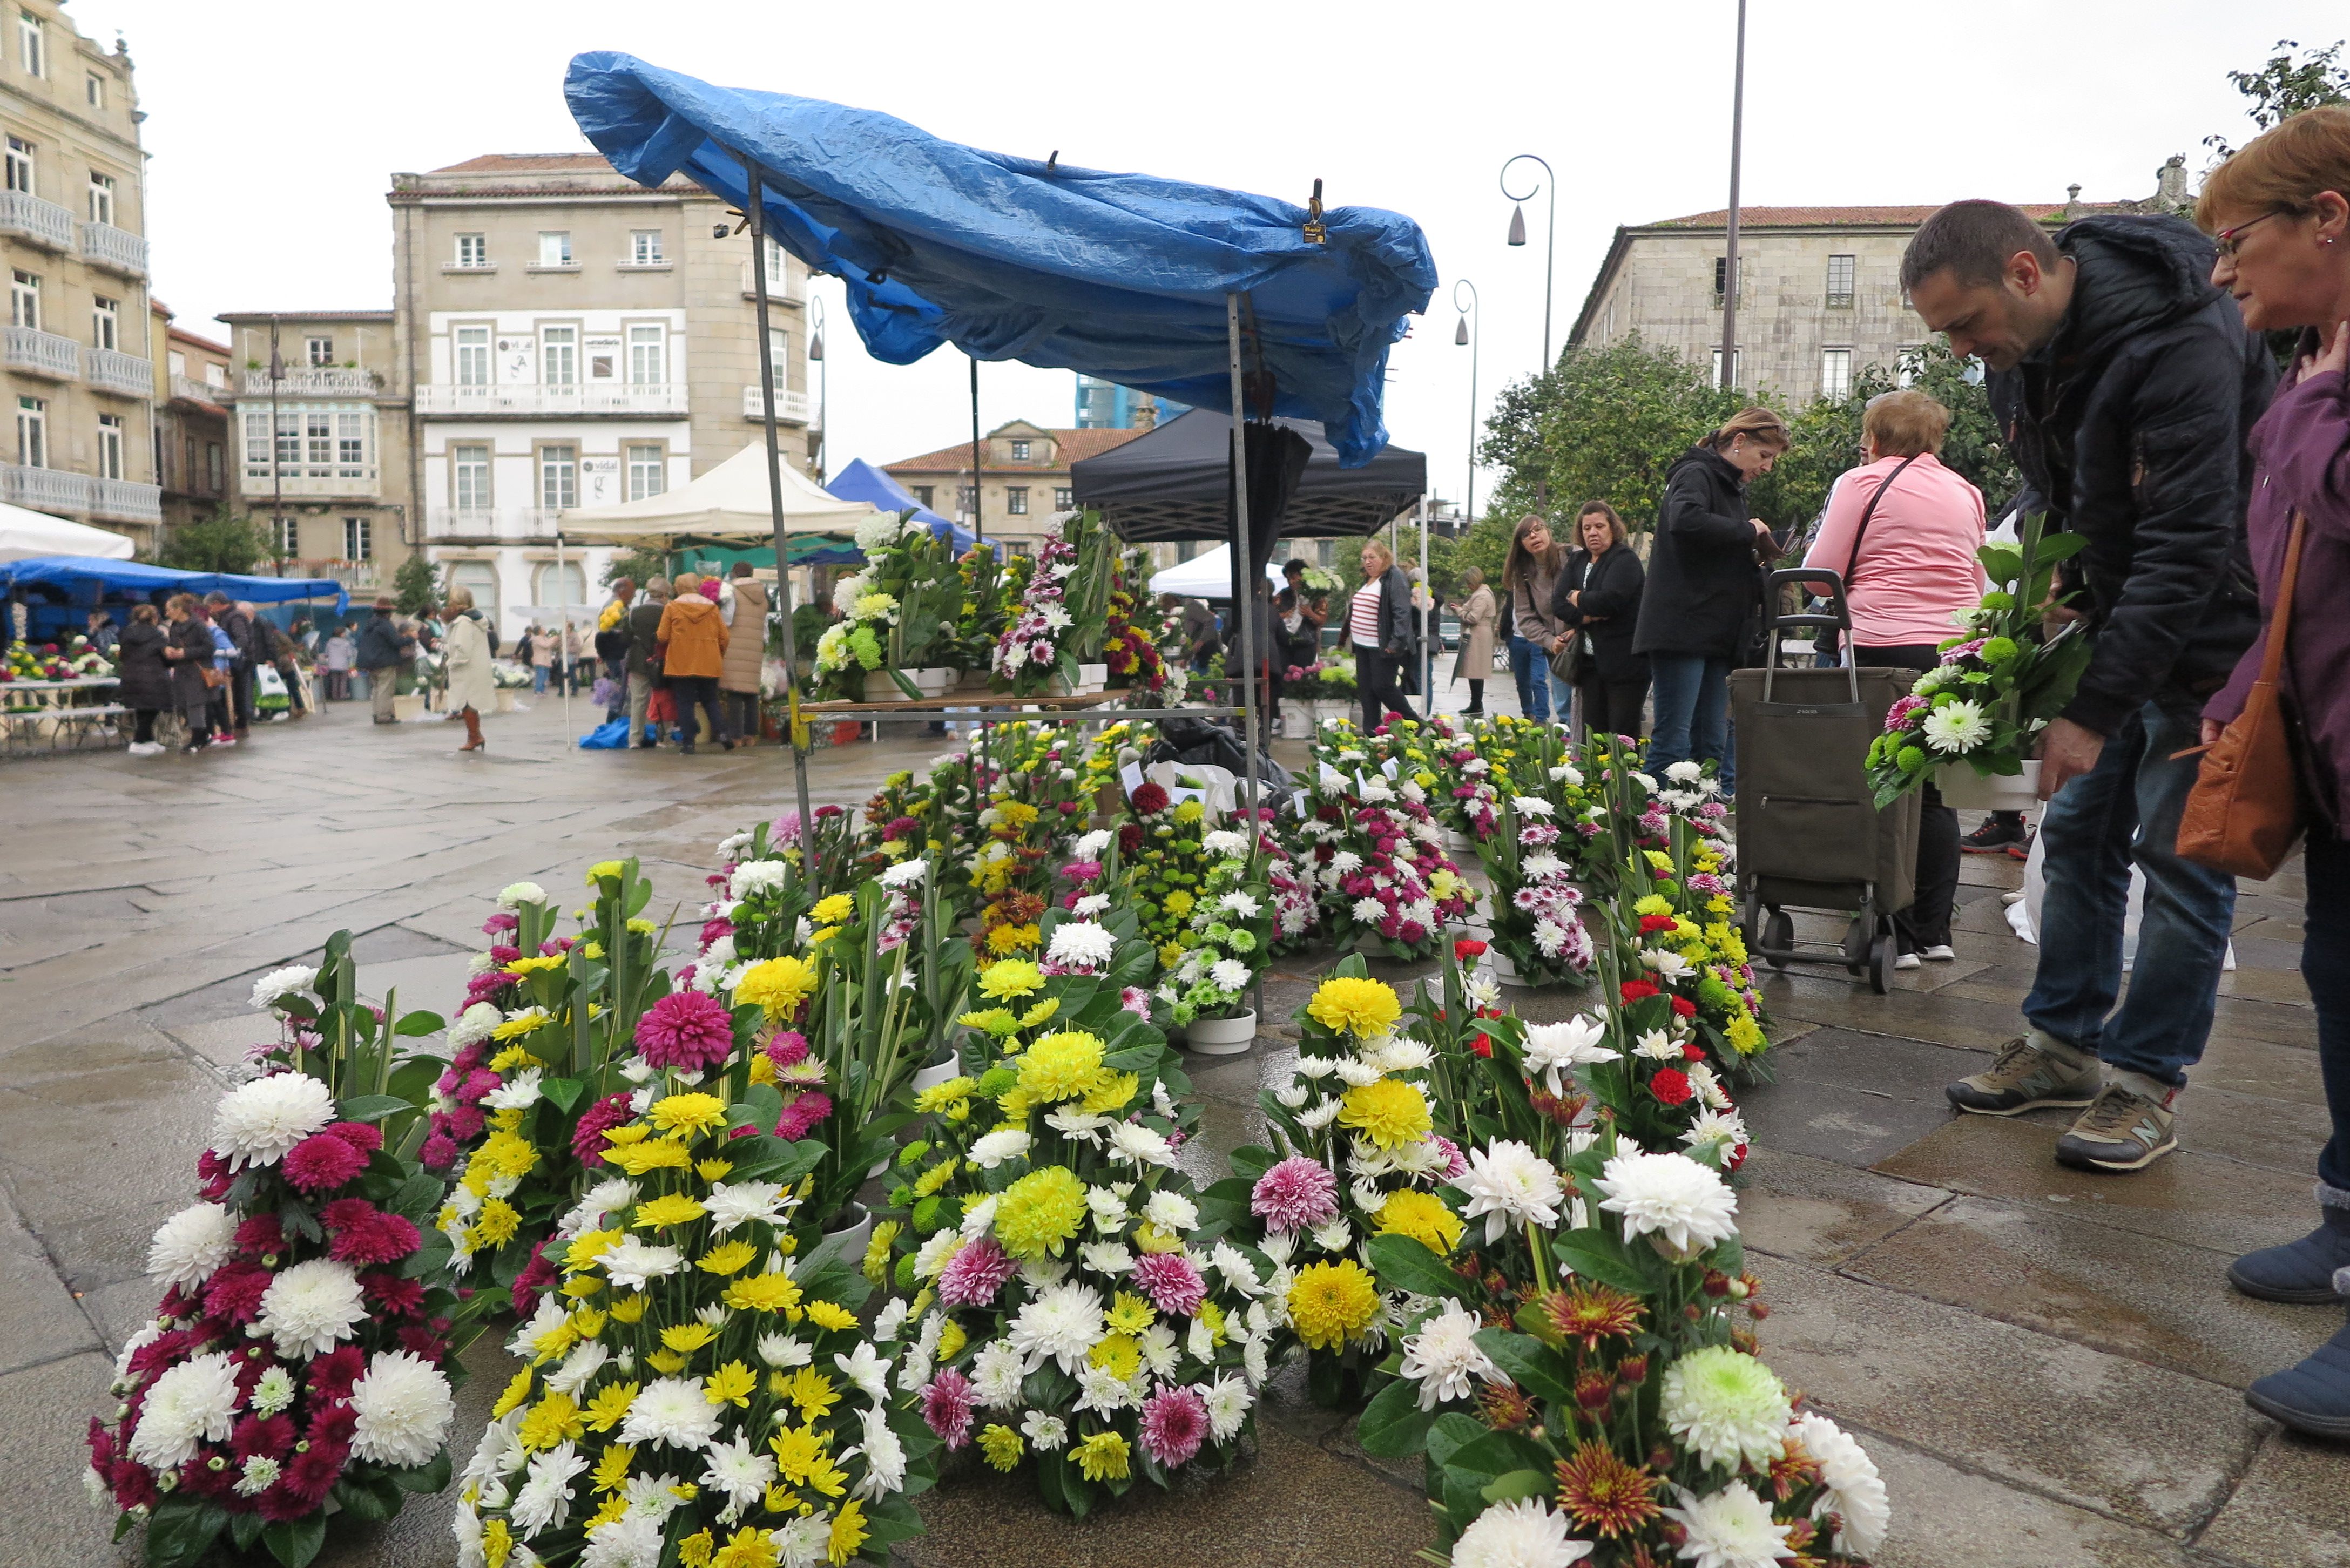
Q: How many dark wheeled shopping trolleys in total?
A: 1